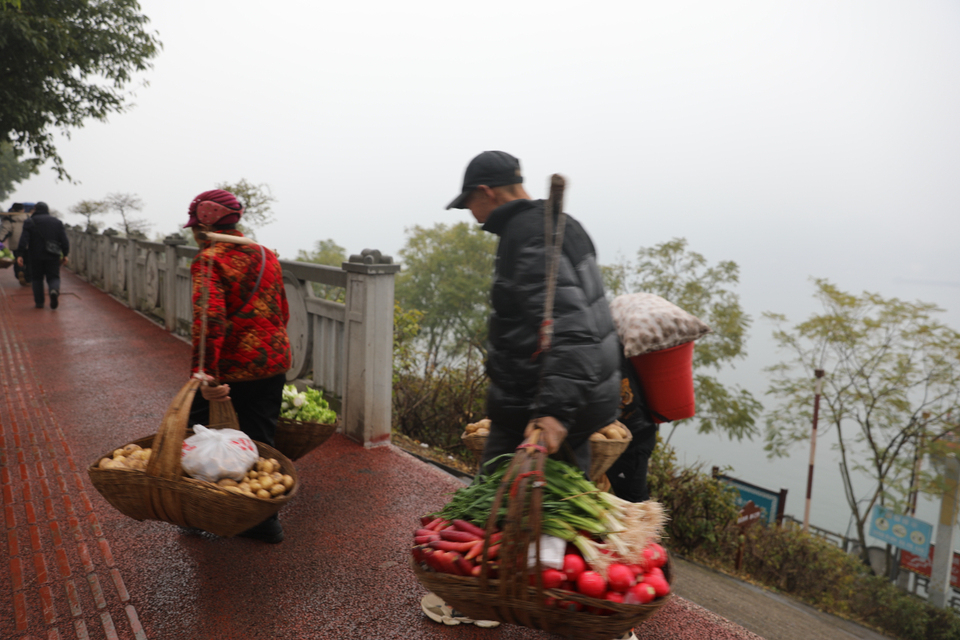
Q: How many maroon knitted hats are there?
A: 1